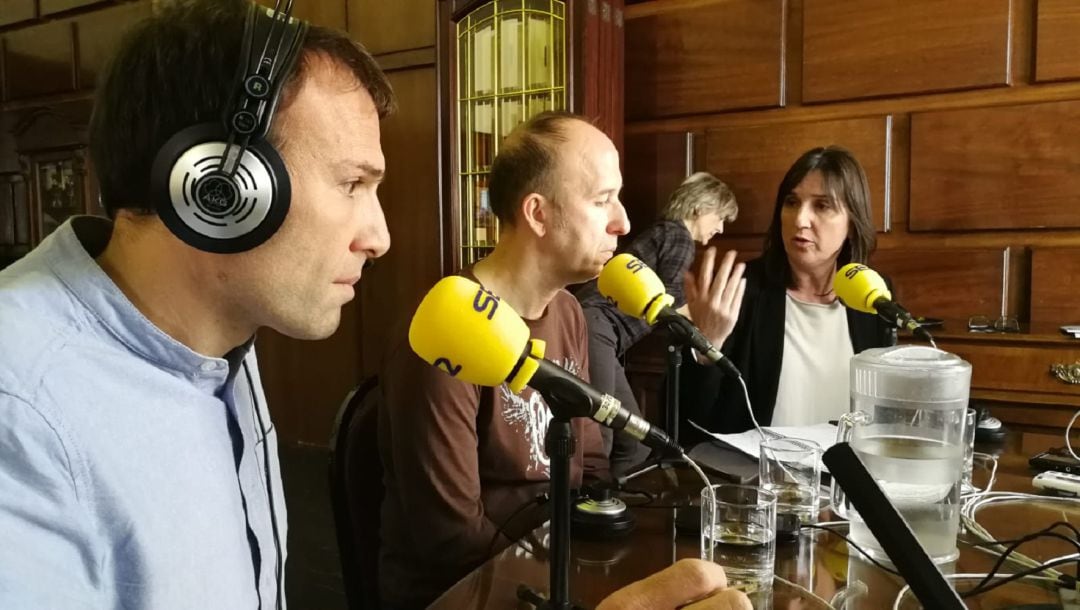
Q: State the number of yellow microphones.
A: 3